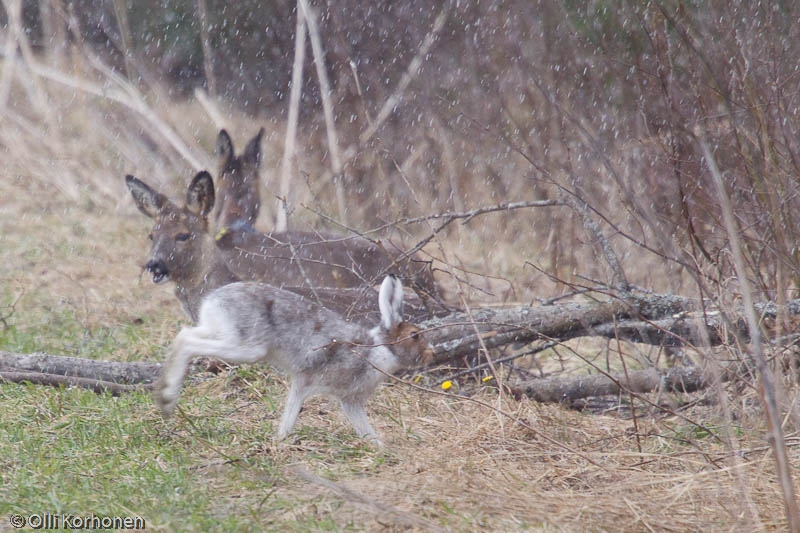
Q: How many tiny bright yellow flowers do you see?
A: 3